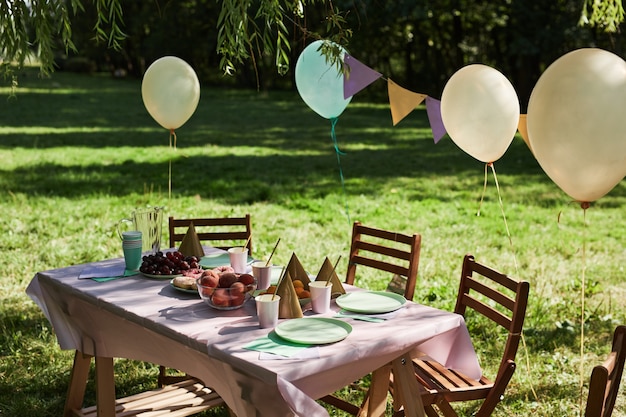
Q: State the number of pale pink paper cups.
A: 4